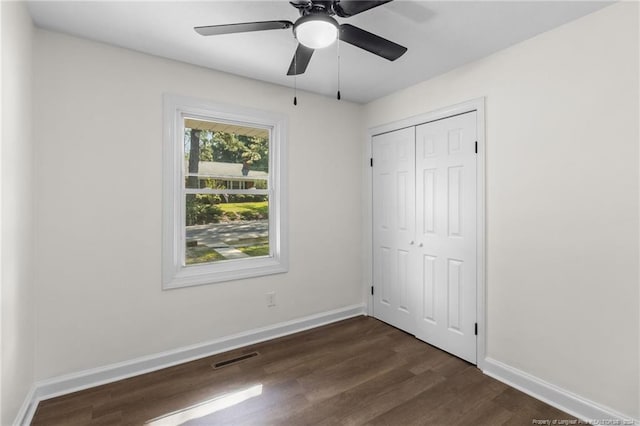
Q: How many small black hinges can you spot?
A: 4